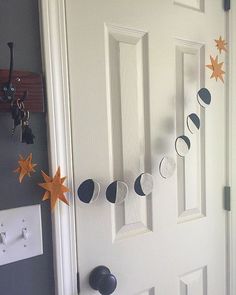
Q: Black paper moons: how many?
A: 6